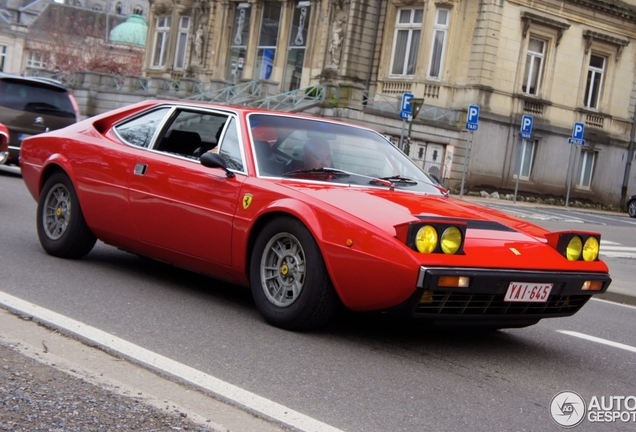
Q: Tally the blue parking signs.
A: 4